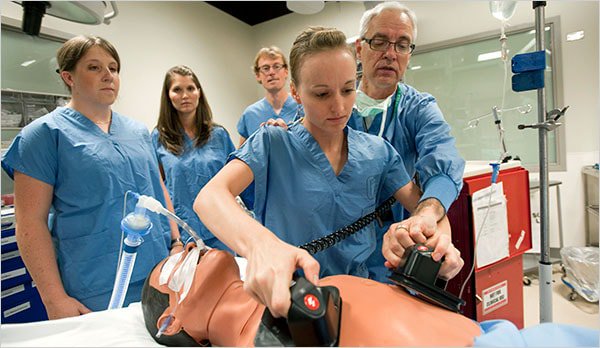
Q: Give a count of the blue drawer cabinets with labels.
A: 1